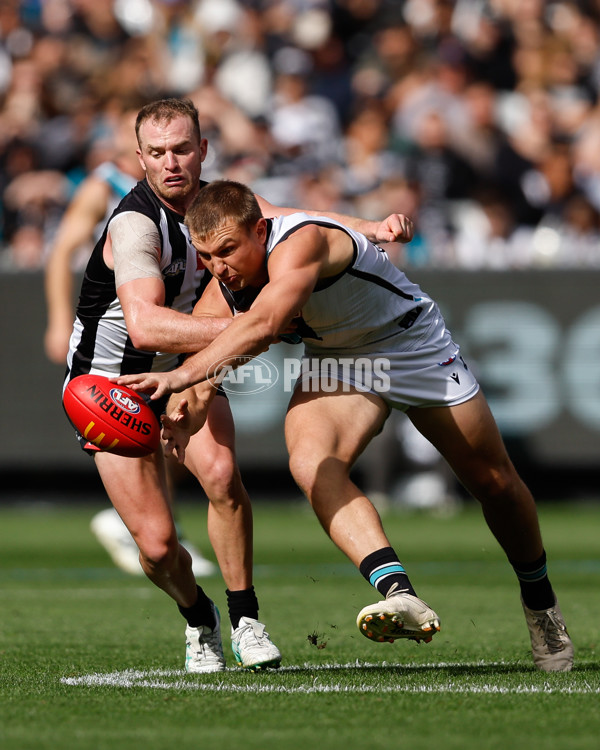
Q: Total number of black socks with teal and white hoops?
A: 2